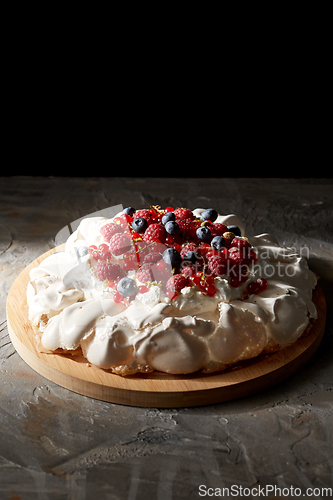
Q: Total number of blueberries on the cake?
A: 12